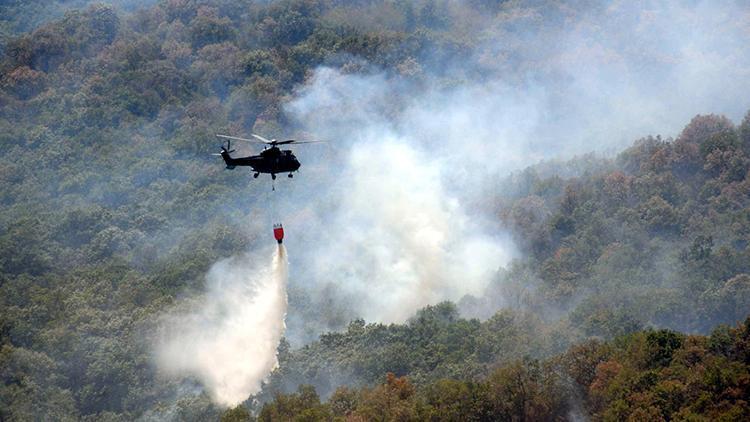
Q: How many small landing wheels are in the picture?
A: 3